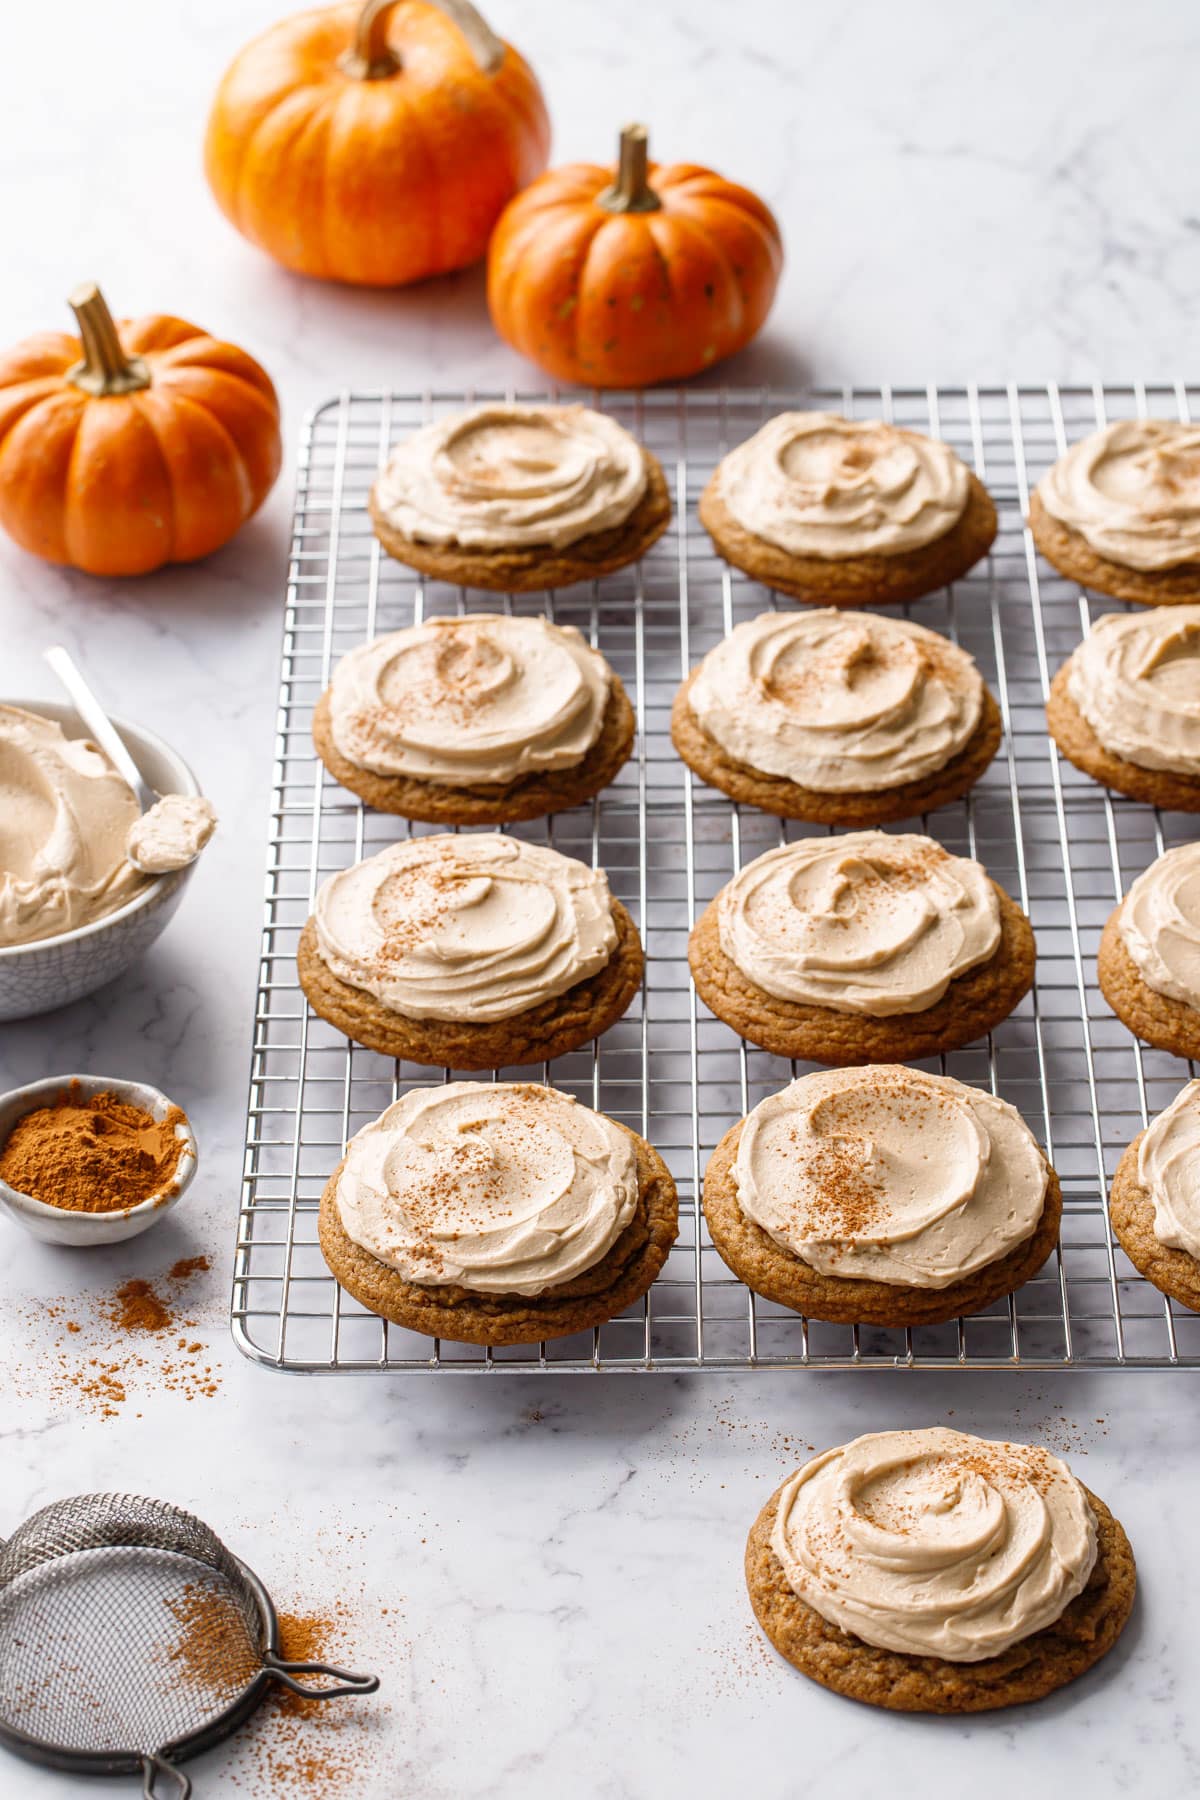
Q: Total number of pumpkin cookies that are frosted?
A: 13